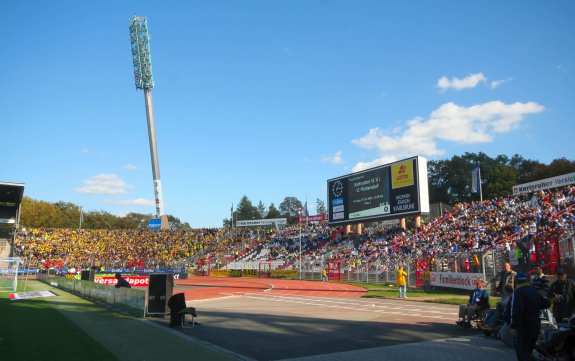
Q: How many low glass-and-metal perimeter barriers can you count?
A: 1